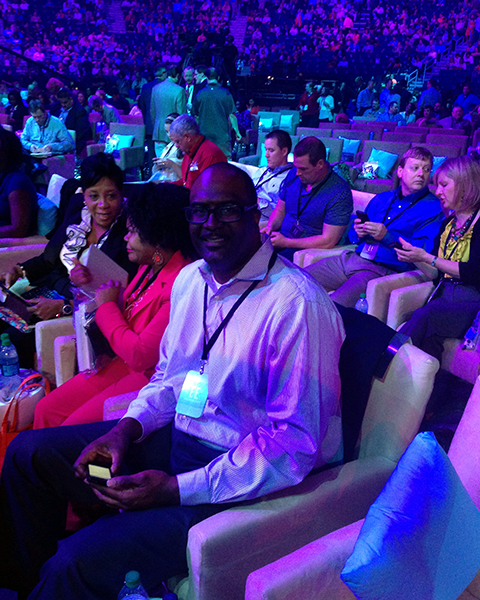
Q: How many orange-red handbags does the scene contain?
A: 1